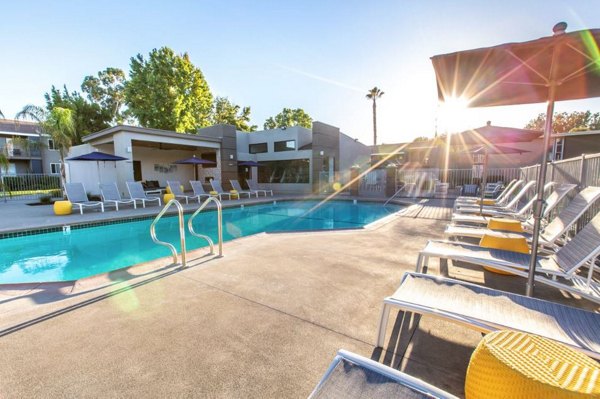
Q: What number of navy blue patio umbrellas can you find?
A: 3